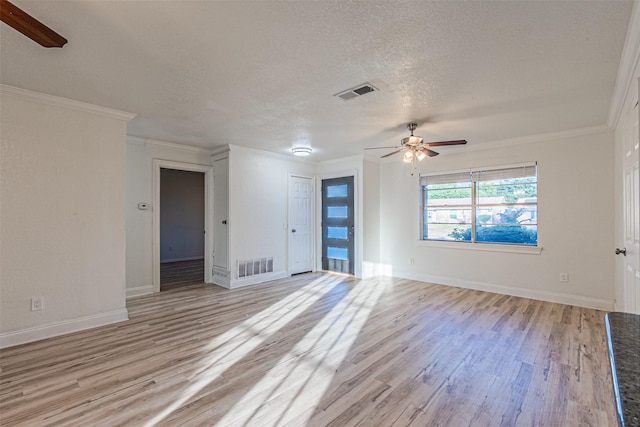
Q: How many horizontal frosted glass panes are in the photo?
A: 4